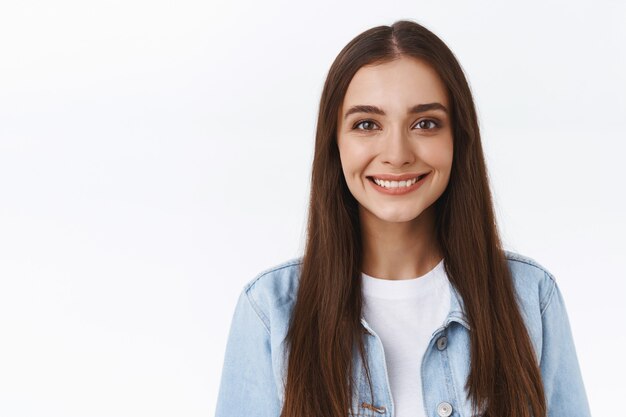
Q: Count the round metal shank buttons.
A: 2